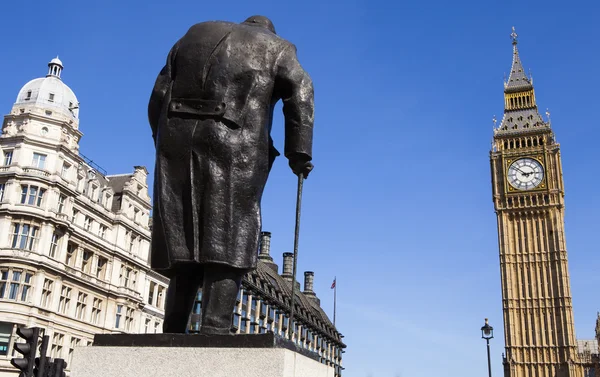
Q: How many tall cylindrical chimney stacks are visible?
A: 3